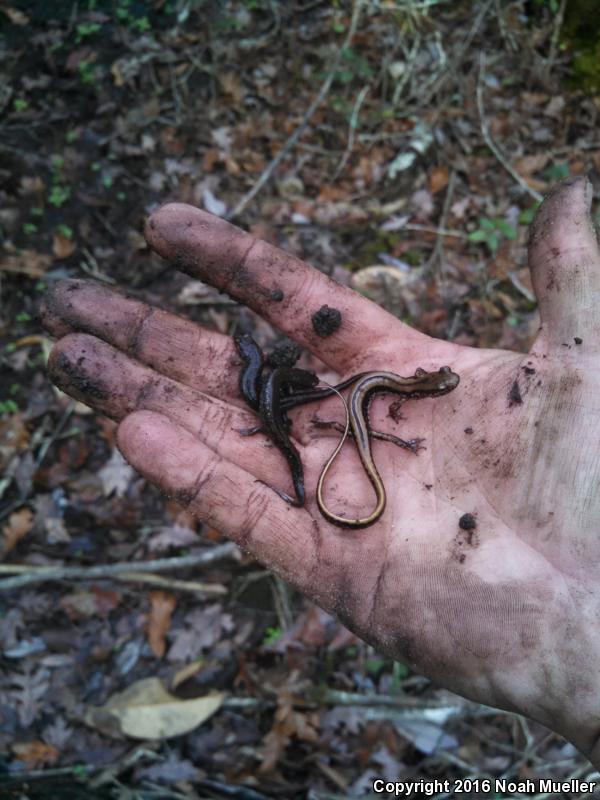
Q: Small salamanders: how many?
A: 3